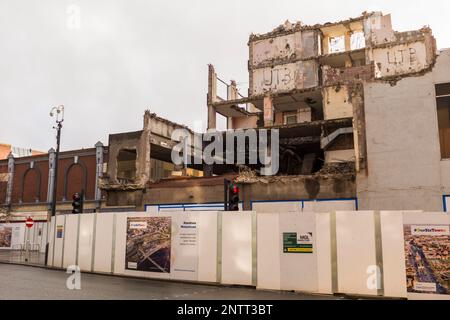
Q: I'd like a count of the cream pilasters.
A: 3